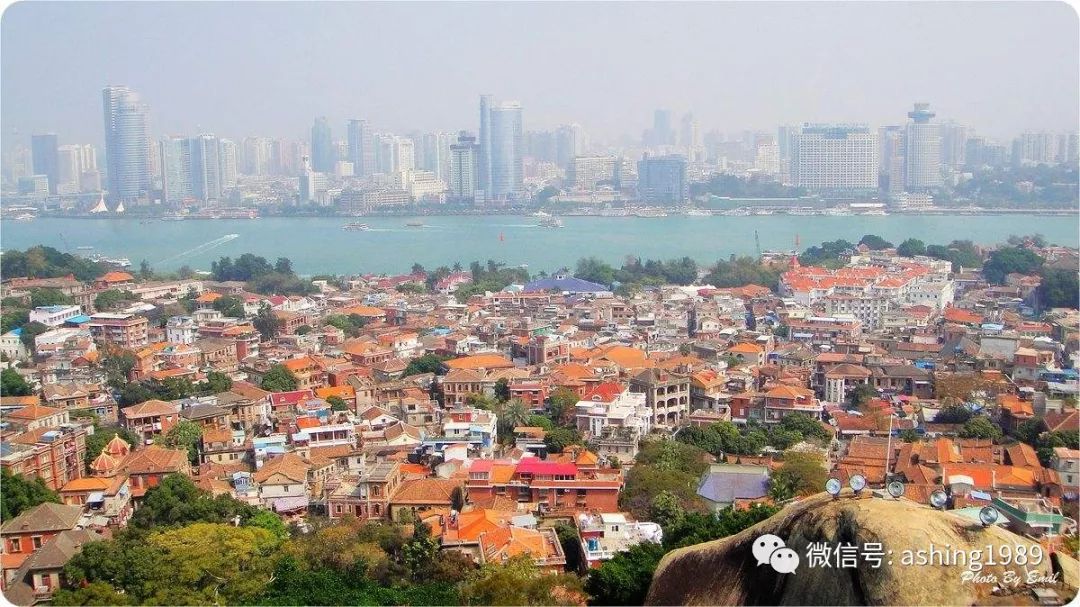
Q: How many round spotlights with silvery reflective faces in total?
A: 5